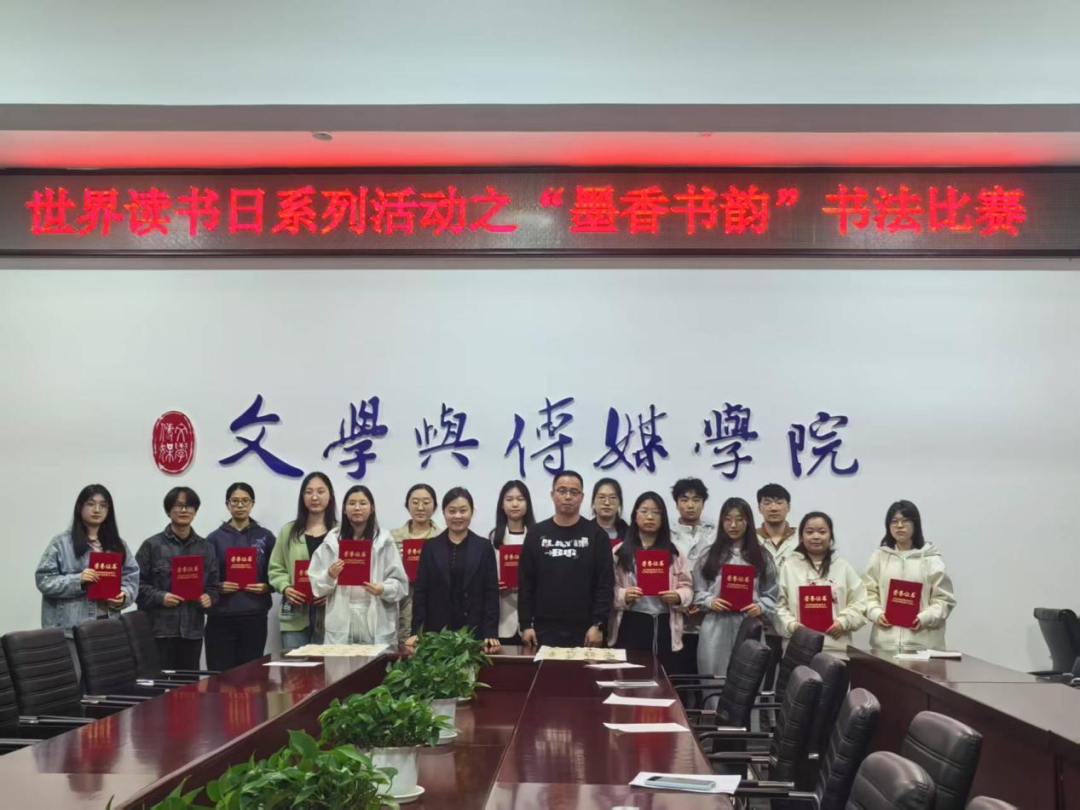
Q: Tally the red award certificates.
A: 12